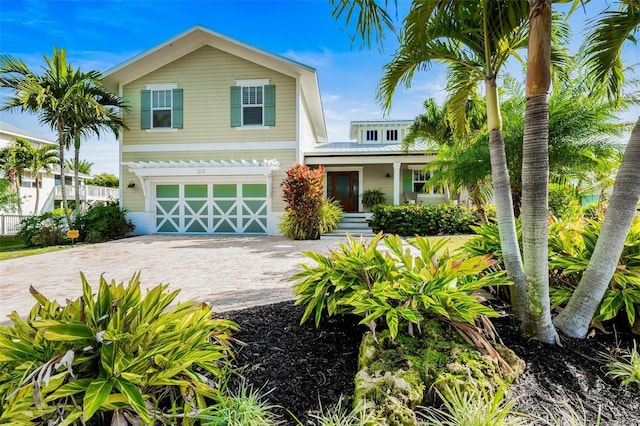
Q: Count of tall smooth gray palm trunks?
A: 3